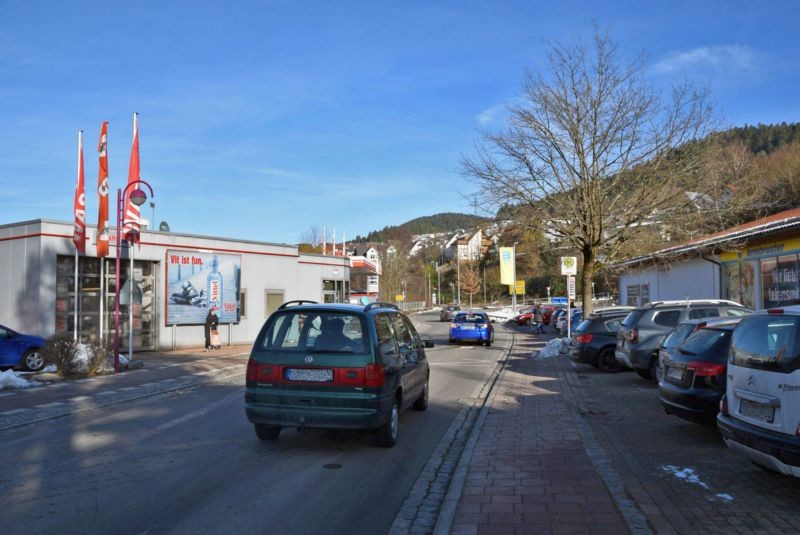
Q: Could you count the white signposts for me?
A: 1